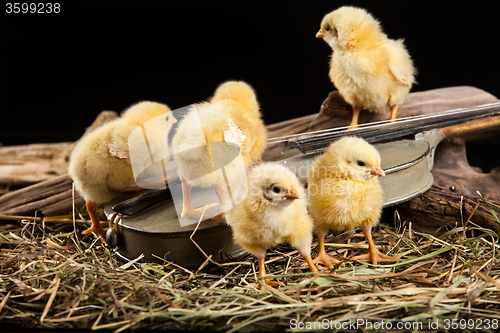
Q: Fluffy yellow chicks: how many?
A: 5